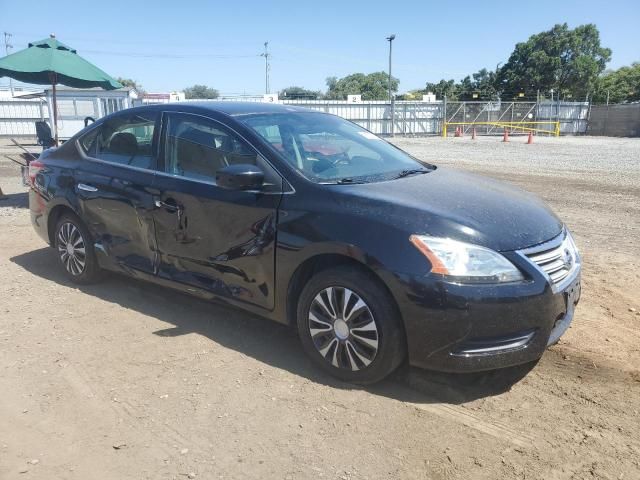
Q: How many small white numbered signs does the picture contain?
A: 4